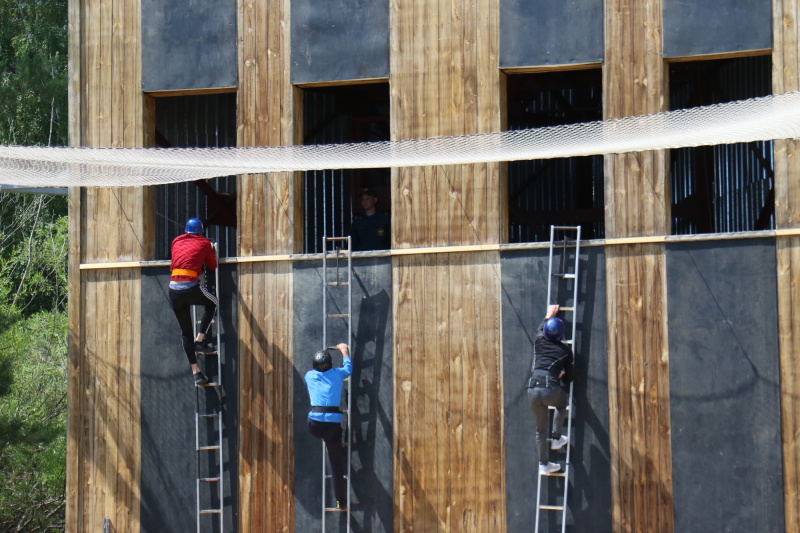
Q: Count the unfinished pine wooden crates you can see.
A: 0